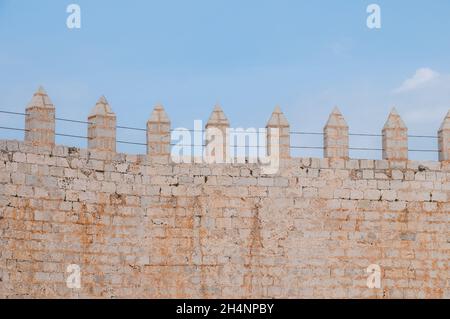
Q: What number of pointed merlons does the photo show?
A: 8